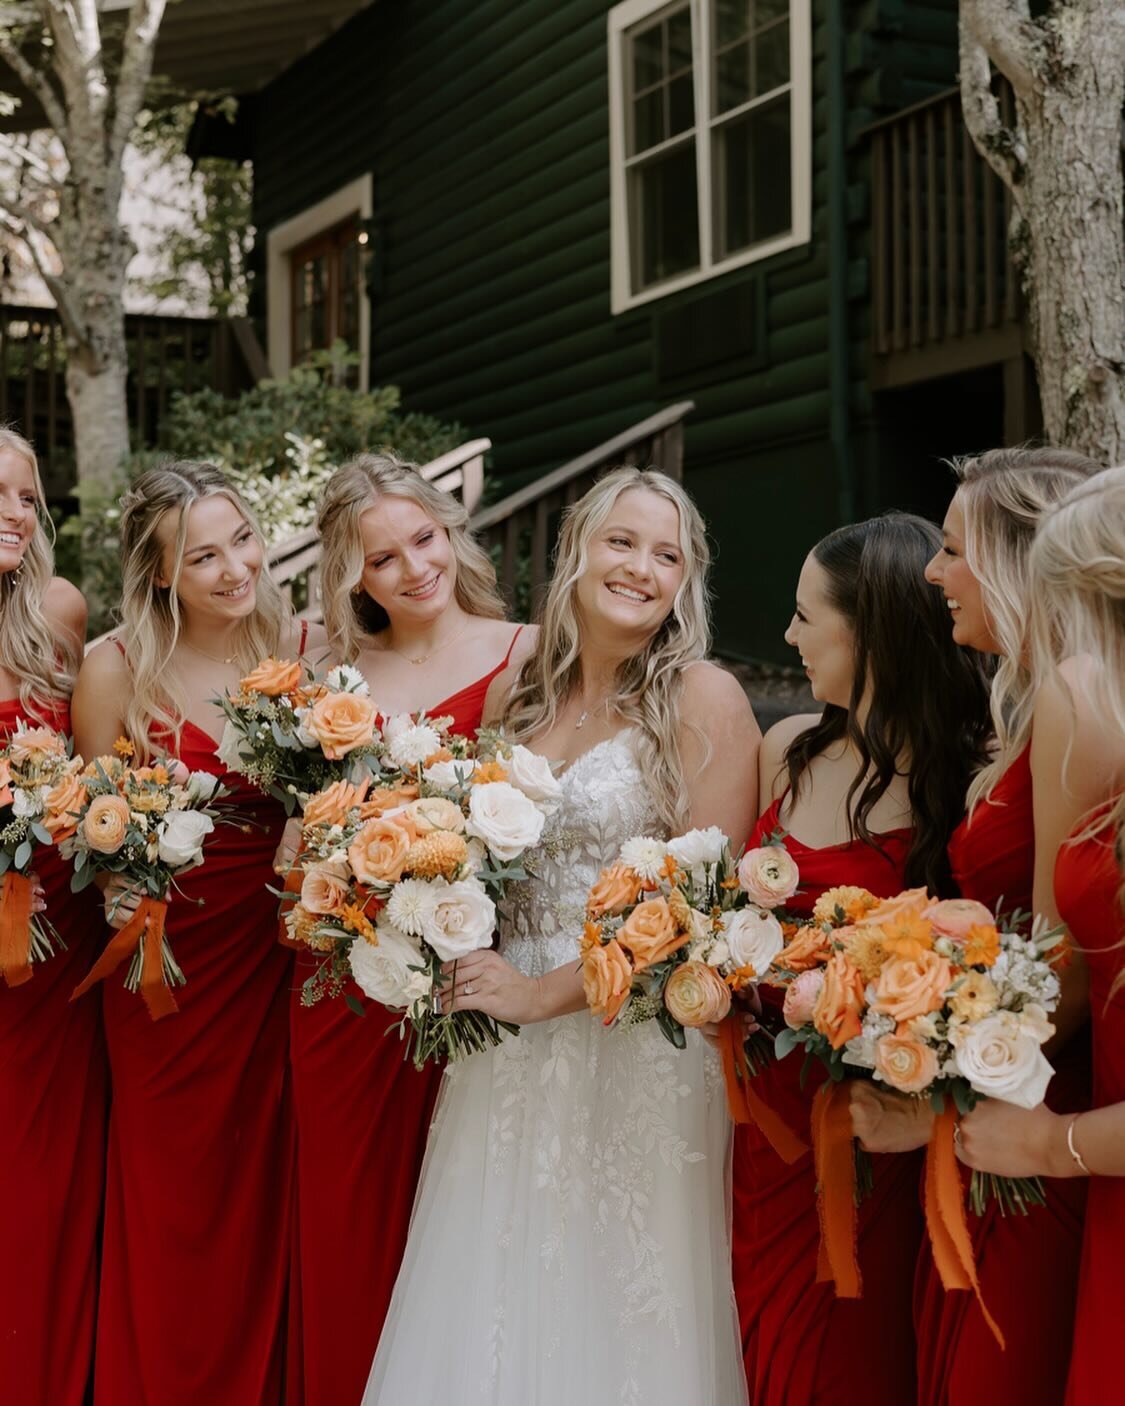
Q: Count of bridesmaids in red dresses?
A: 6